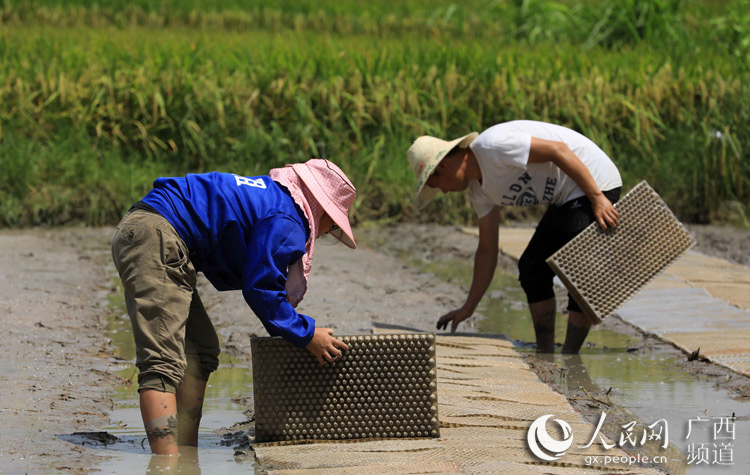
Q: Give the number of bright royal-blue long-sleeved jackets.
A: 1